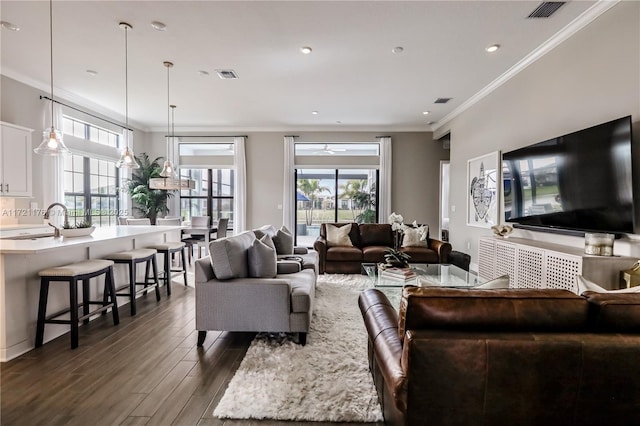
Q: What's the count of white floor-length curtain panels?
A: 6